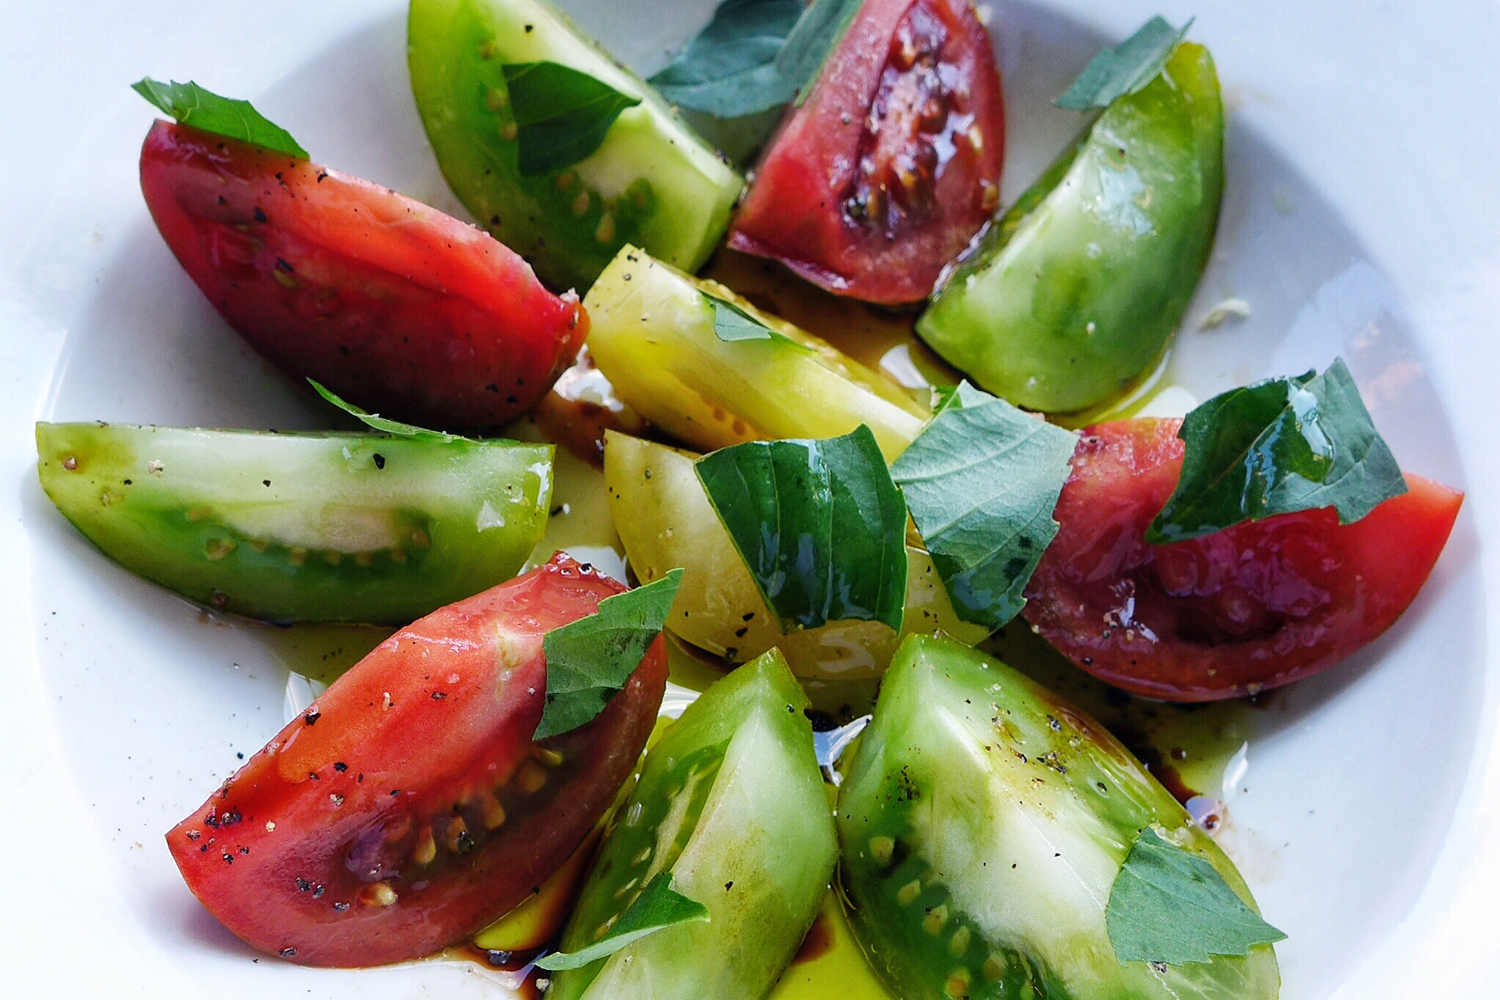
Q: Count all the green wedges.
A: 5